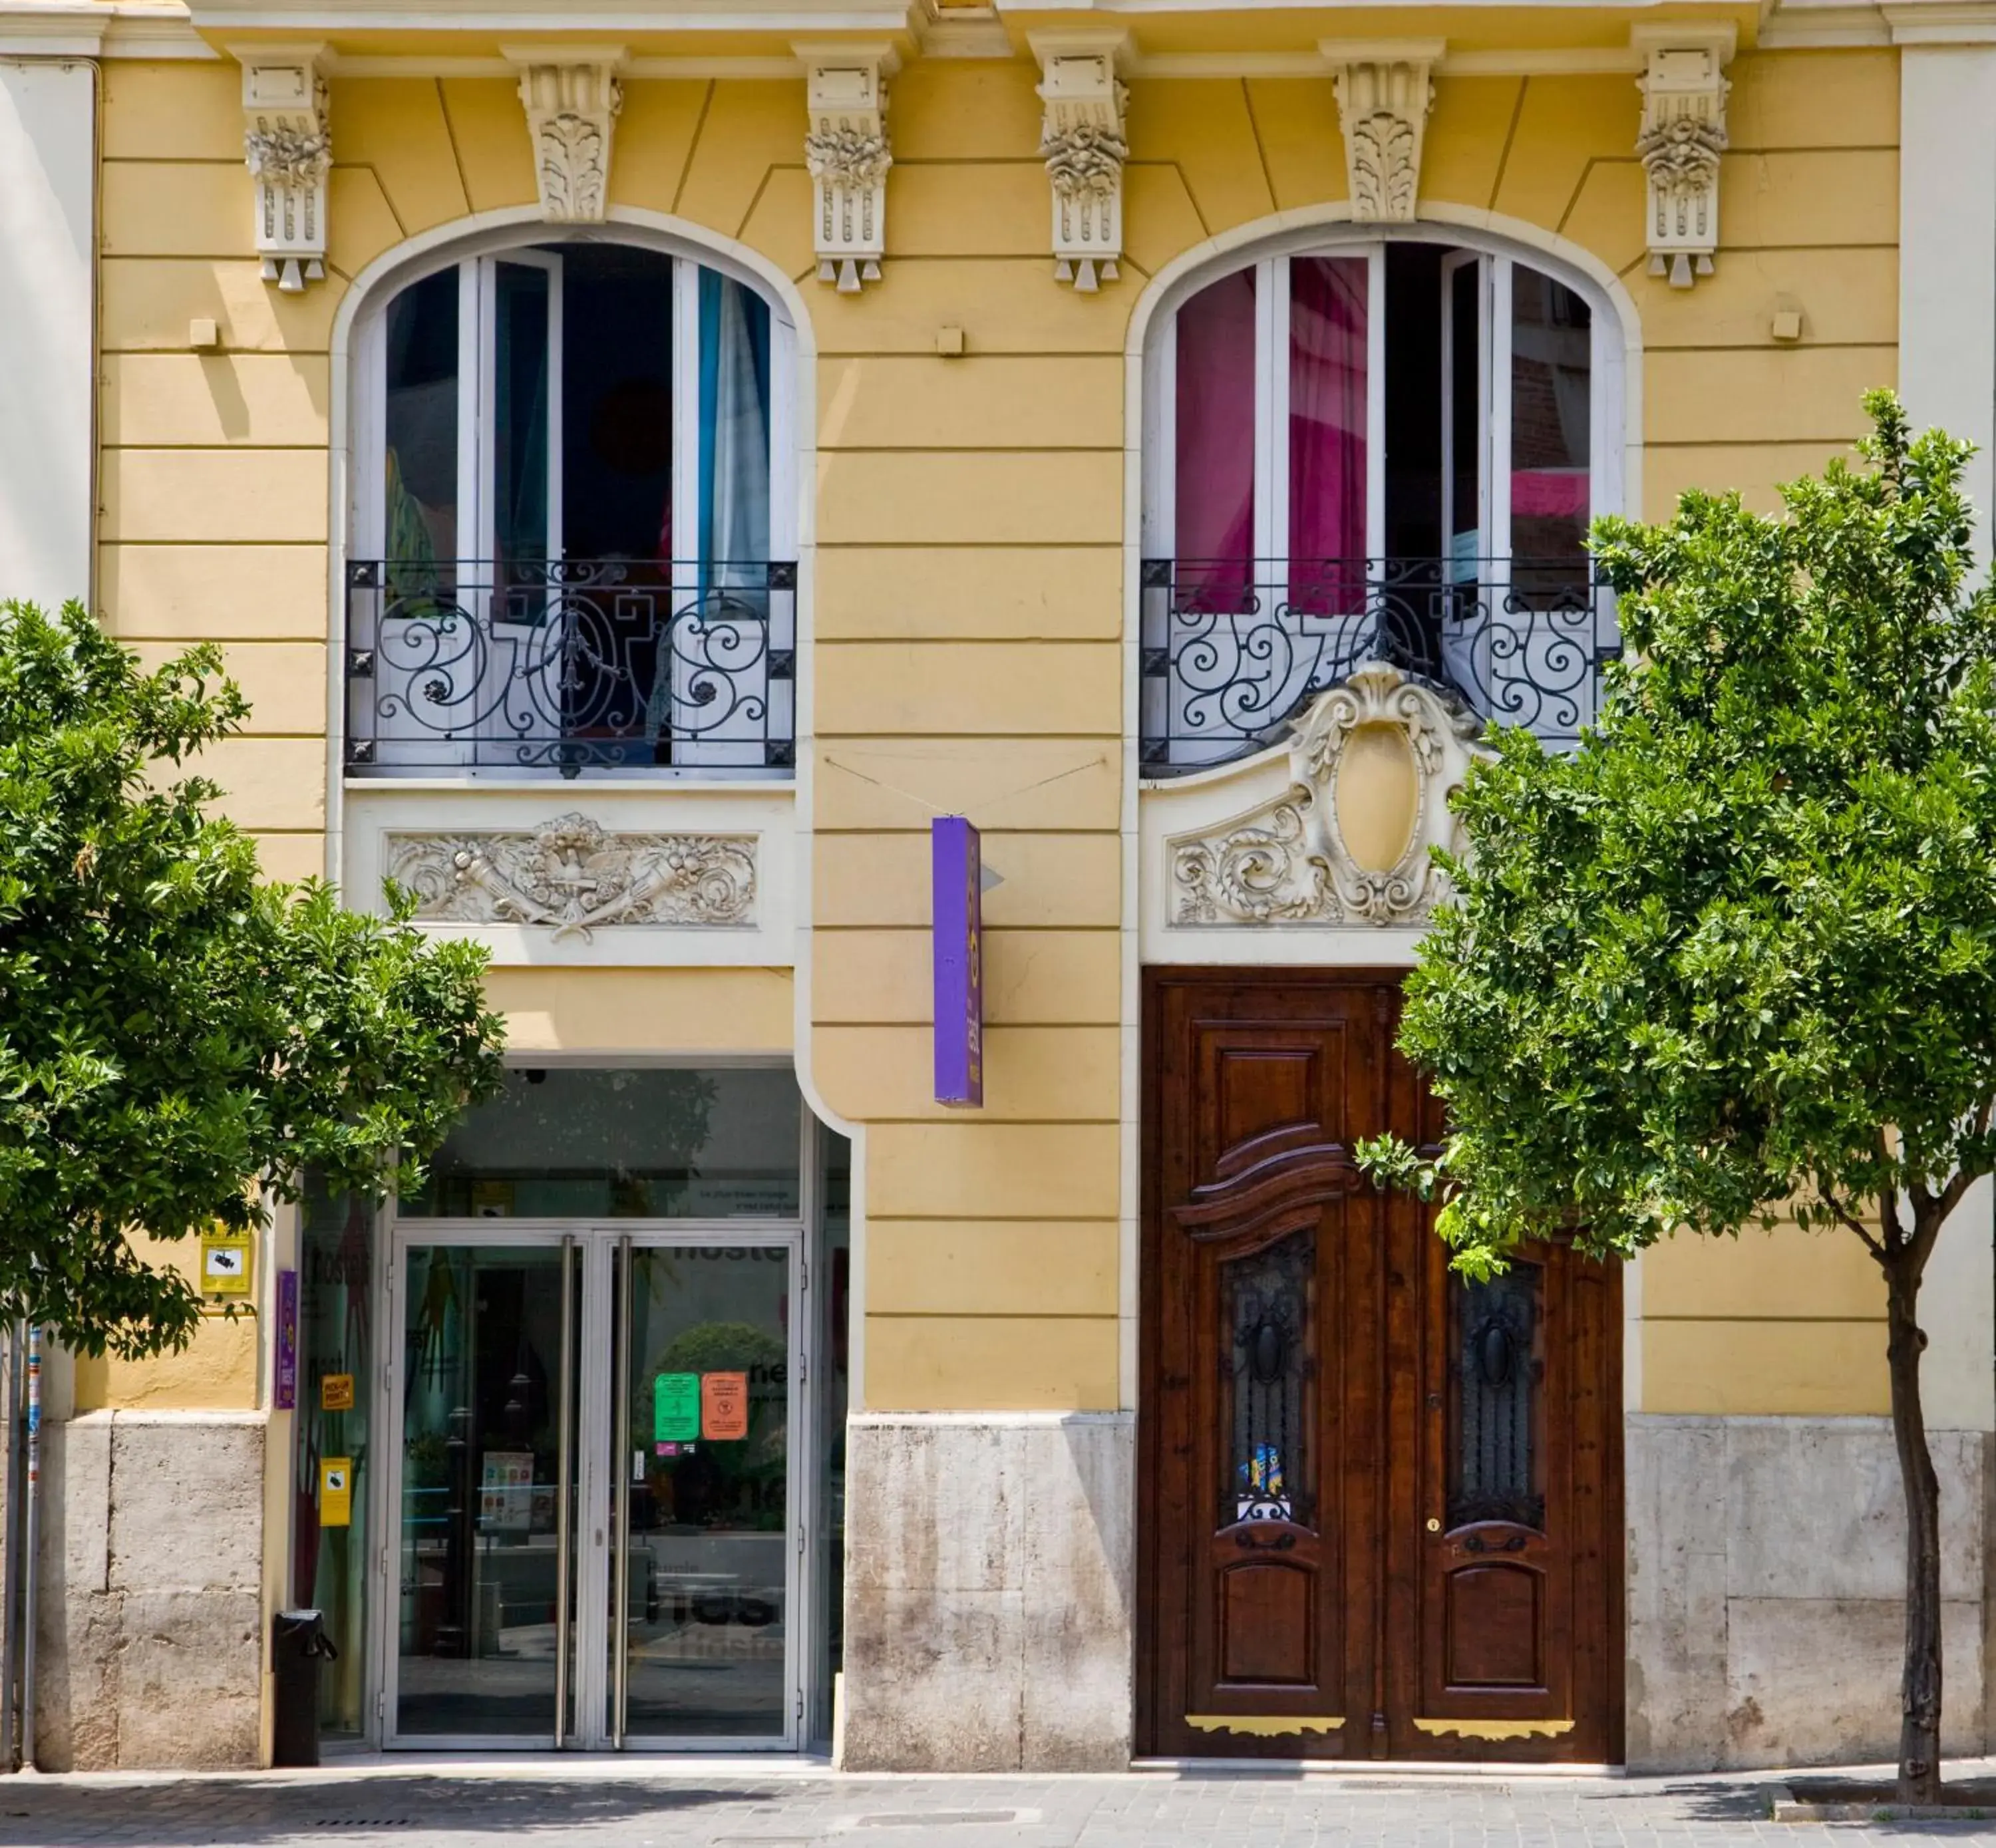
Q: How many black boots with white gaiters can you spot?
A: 0